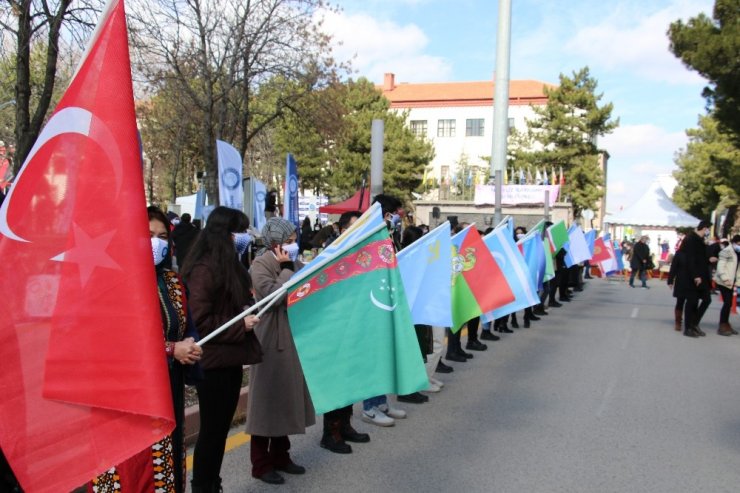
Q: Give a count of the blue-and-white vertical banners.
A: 3